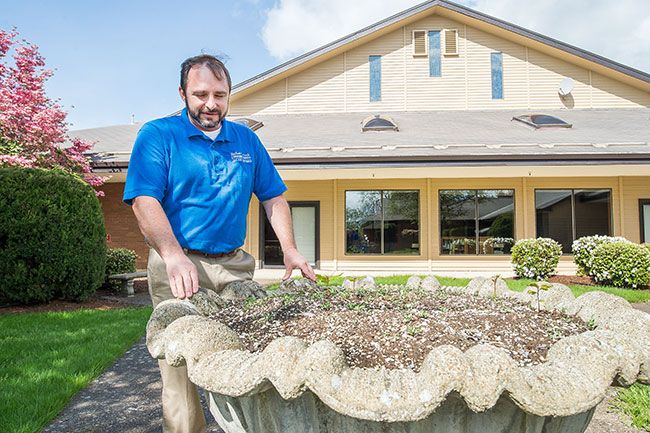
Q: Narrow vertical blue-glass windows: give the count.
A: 3